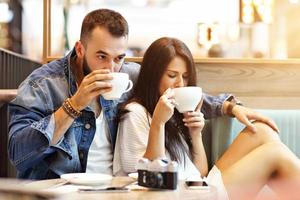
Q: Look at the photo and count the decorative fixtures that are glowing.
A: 2